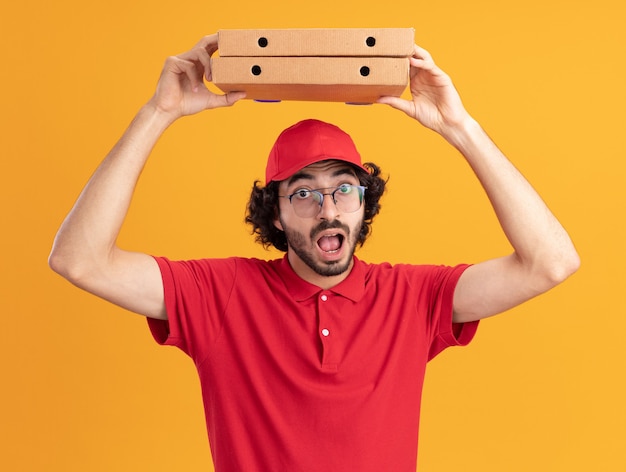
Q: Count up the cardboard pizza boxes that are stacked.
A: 2